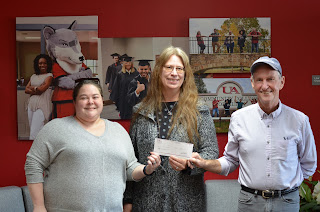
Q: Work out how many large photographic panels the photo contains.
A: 4